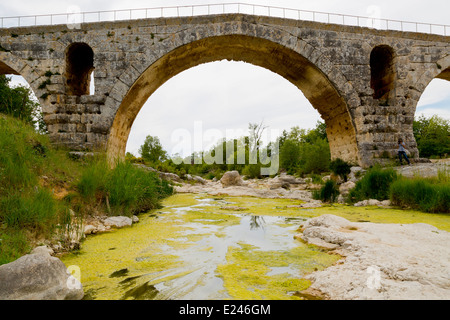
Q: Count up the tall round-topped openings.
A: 2